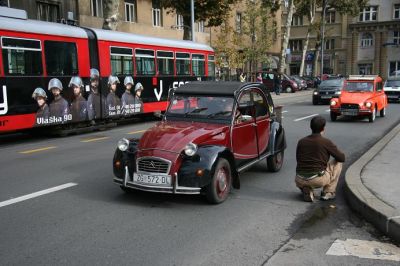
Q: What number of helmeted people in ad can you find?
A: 7